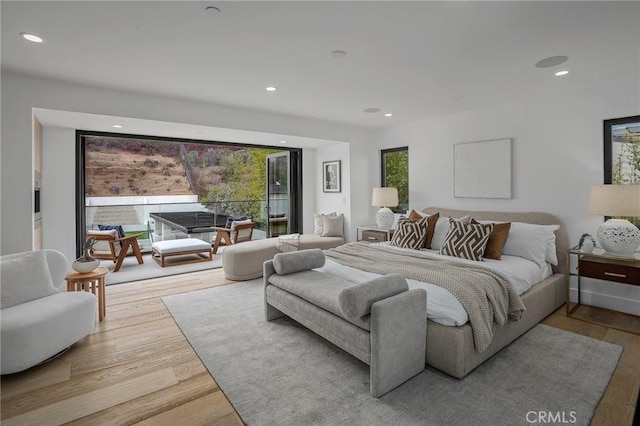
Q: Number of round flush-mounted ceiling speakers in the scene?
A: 2